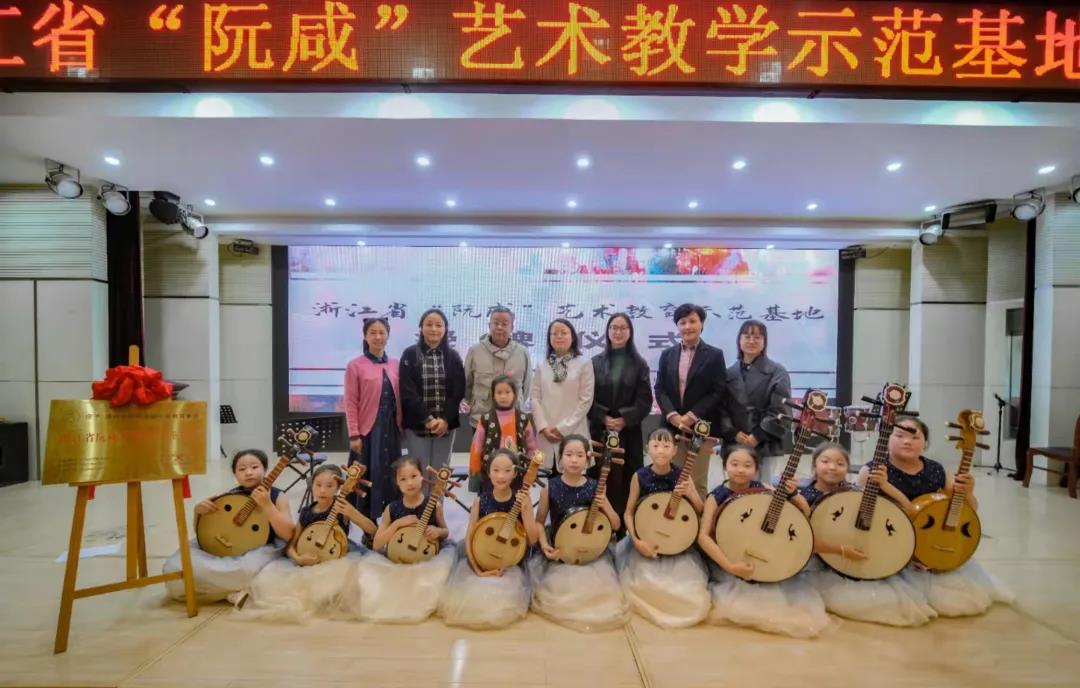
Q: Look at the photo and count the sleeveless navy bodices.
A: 9